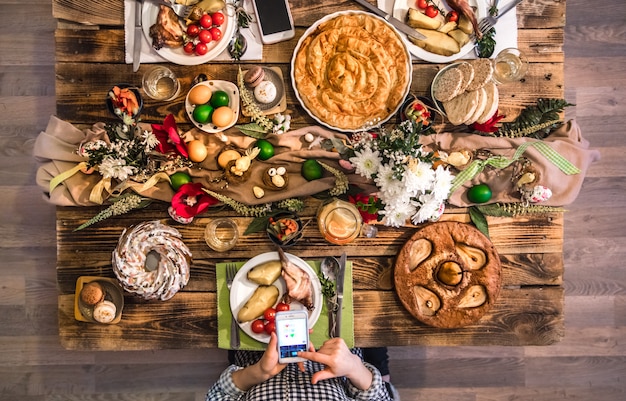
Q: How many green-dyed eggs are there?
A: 6